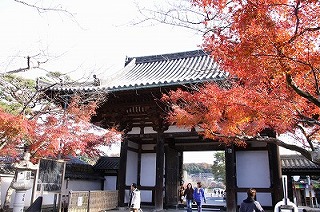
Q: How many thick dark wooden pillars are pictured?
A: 4